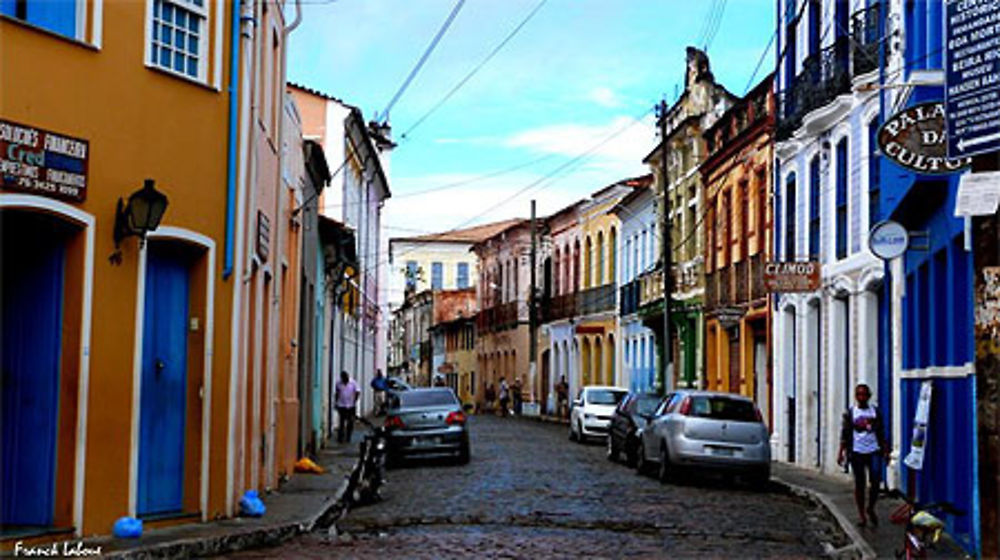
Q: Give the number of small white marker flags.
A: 0